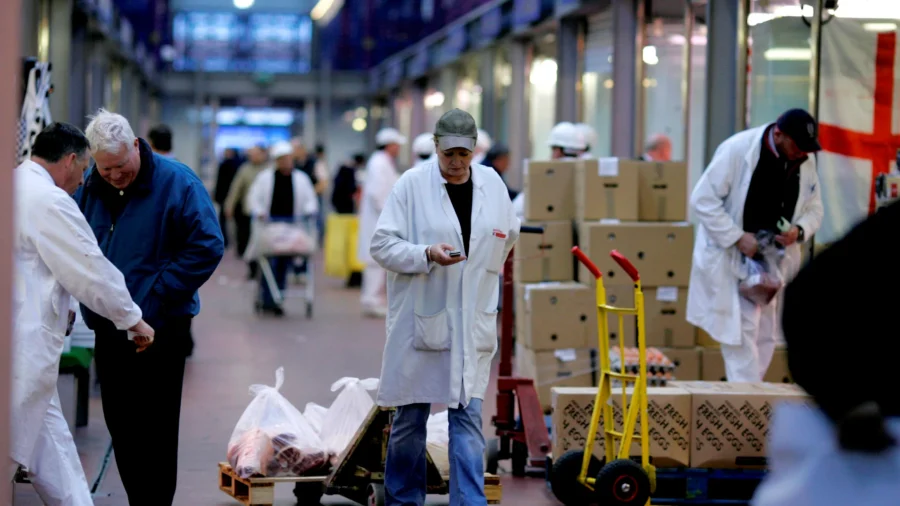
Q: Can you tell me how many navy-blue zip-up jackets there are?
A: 1